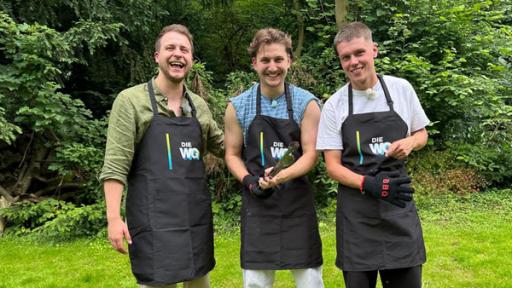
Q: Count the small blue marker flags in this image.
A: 0